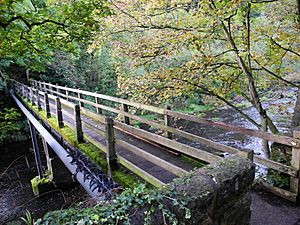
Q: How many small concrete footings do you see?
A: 1